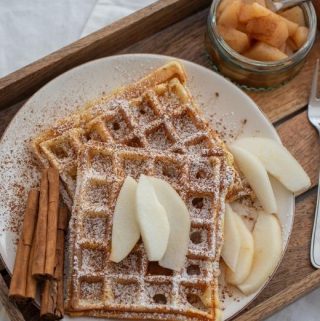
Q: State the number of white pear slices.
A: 8